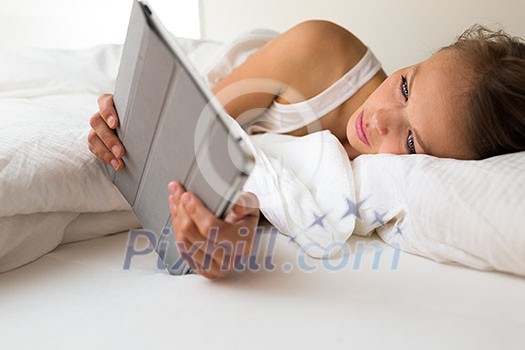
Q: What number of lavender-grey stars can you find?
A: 5